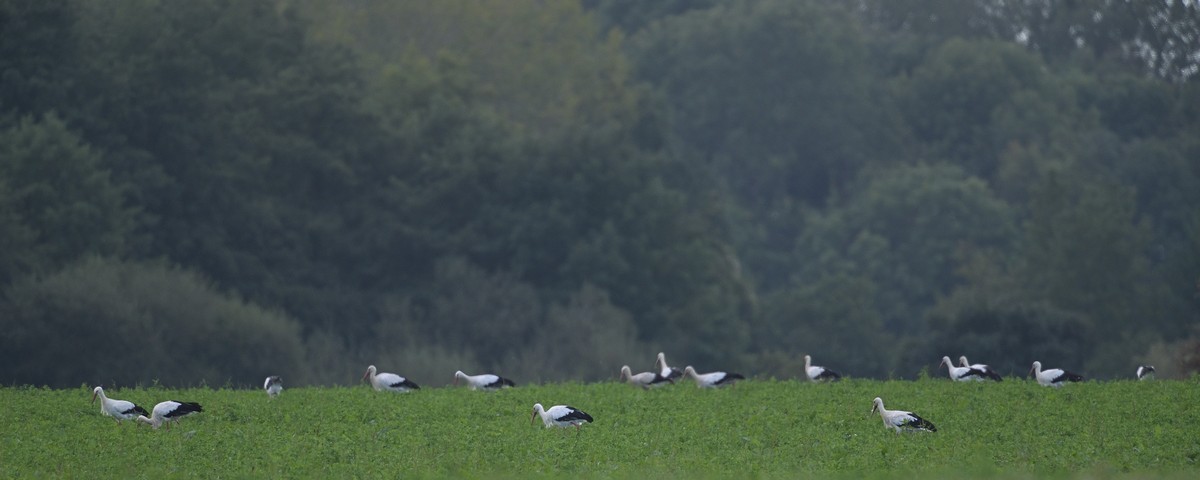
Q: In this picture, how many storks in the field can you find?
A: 15